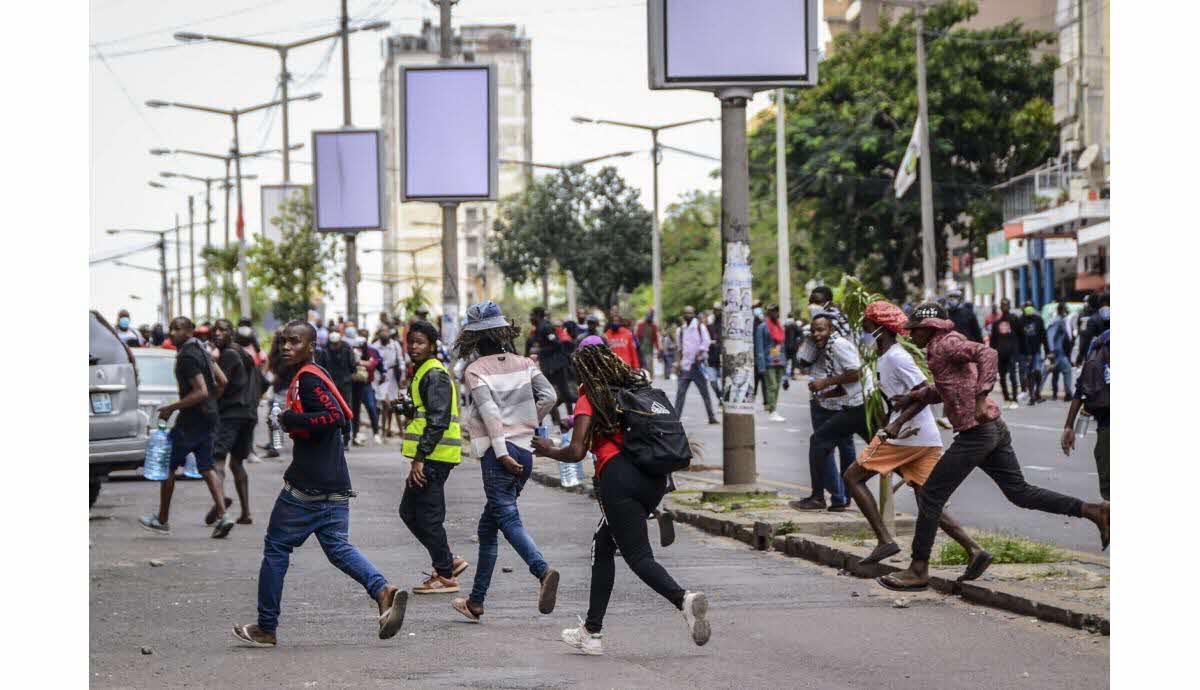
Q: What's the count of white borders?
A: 2